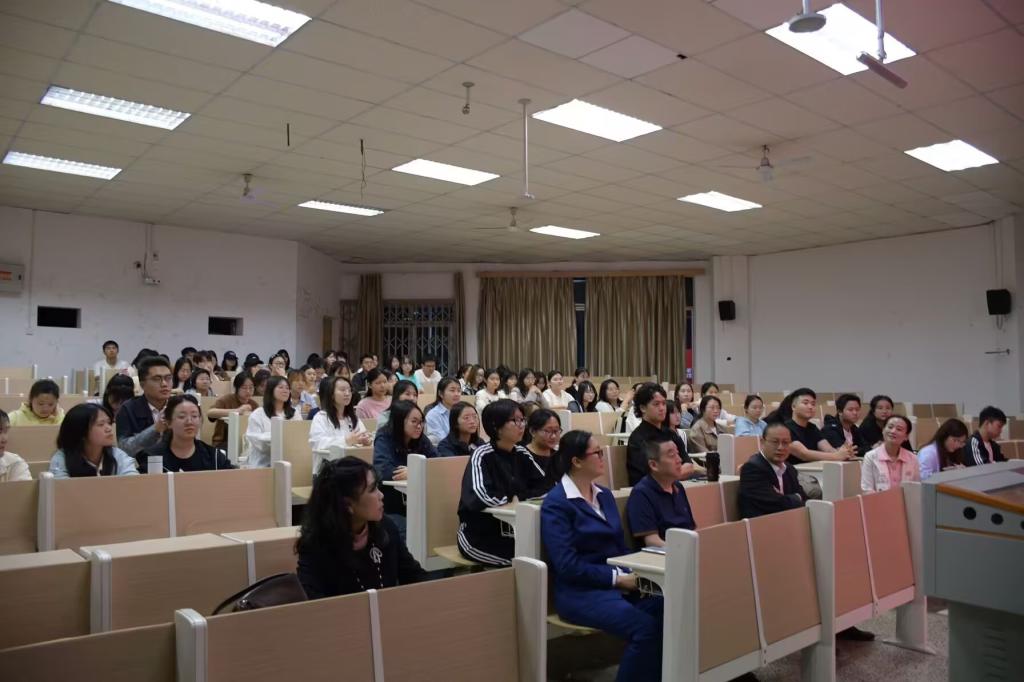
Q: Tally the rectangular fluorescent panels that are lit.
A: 10